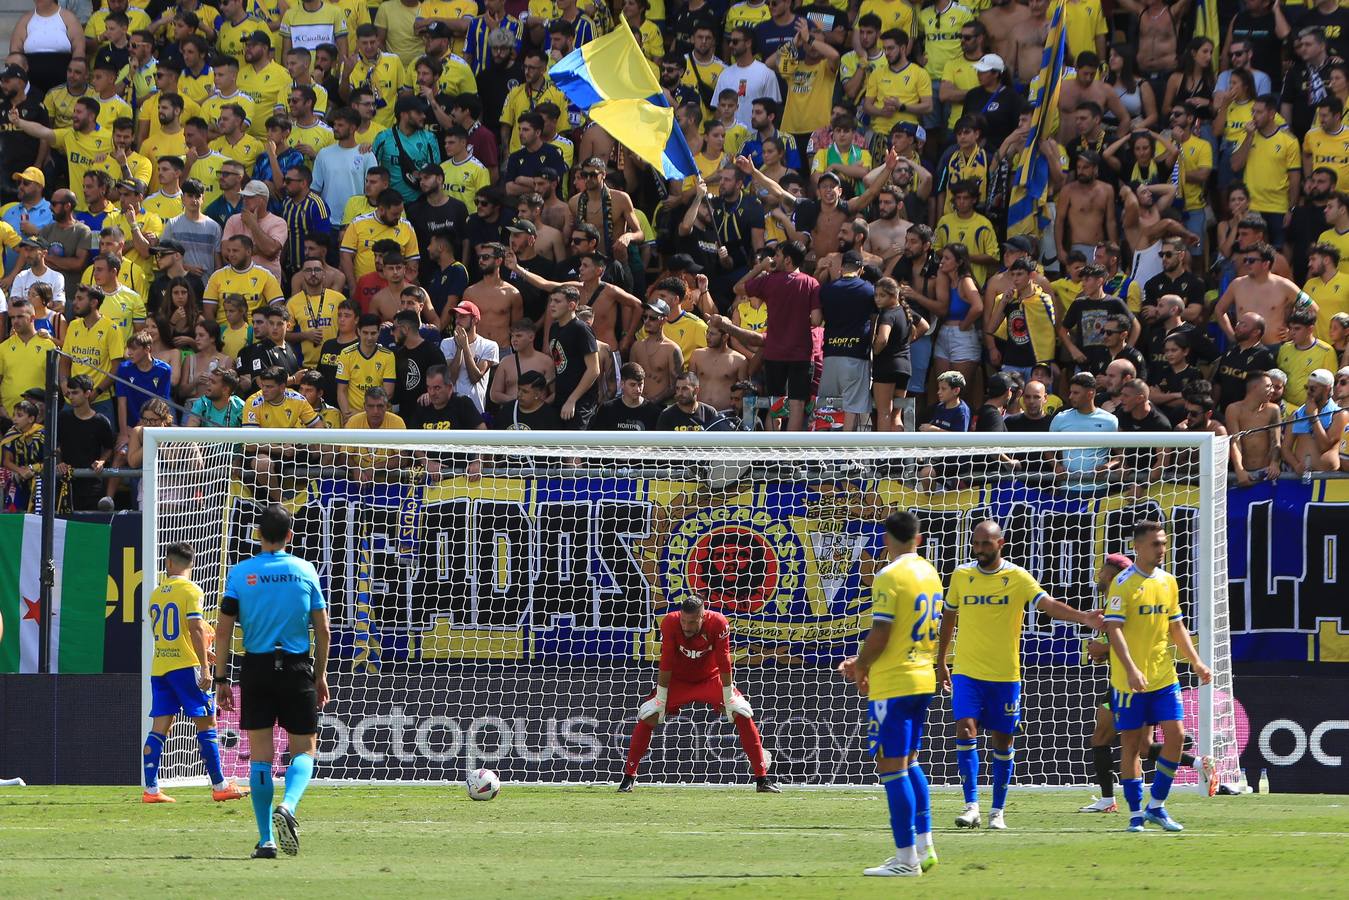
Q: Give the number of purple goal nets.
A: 0